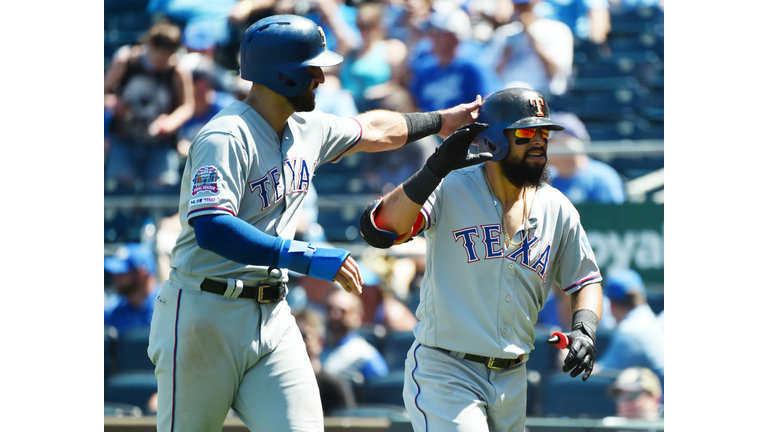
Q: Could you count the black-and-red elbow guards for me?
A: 1